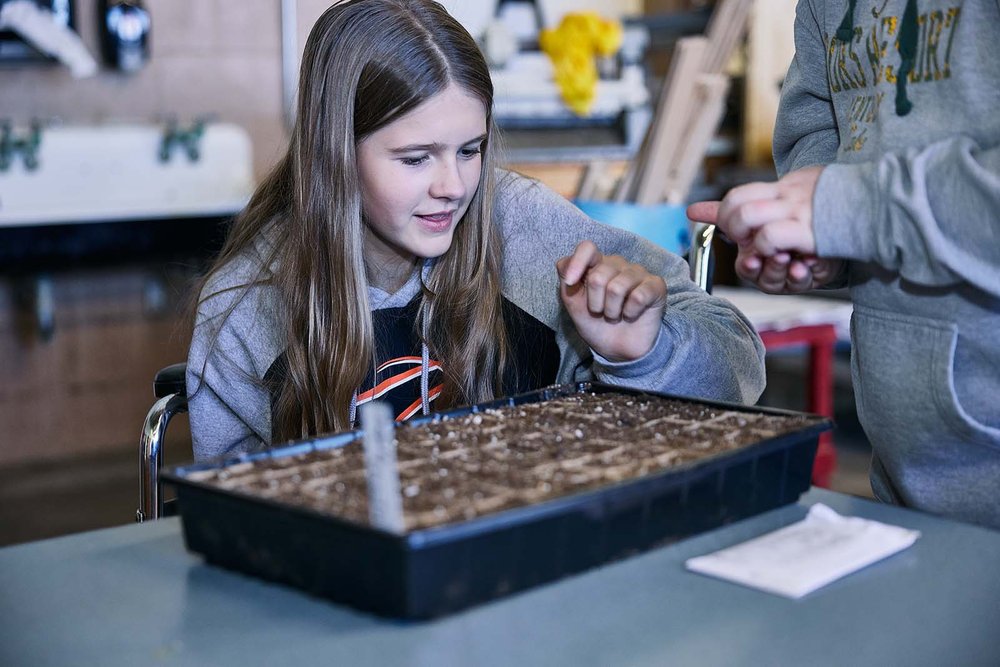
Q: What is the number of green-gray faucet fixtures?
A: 2